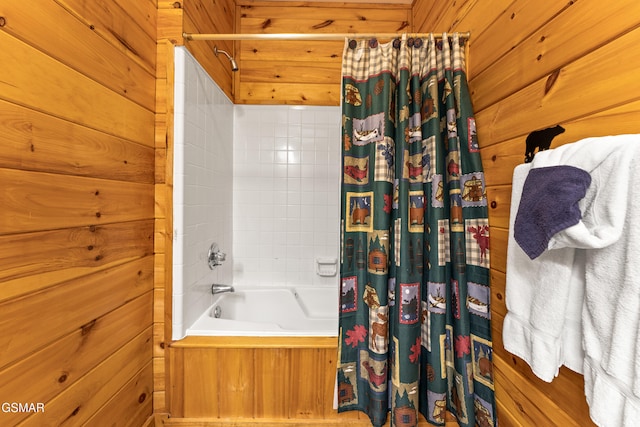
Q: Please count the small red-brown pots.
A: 0